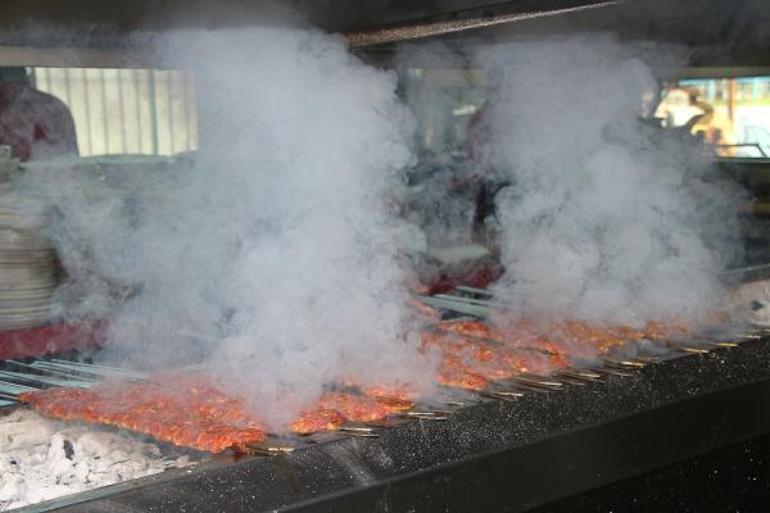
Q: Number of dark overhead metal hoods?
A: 1